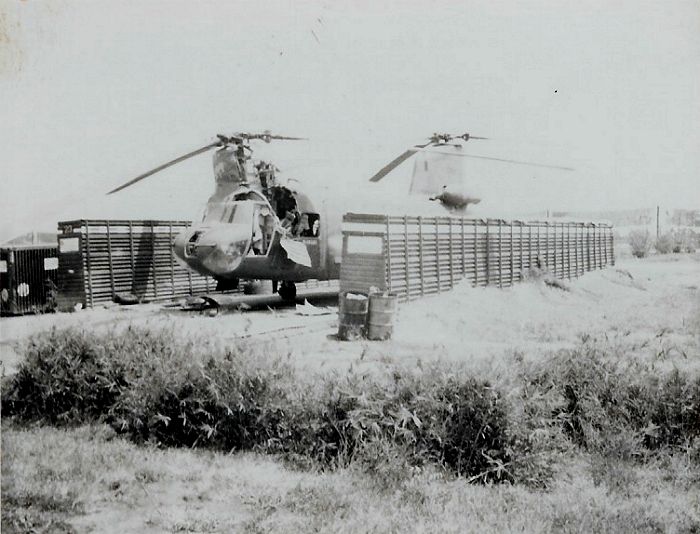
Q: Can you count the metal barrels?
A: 2